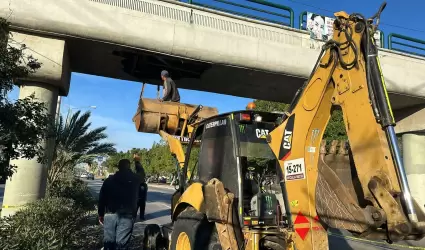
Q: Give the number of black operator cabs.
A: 1